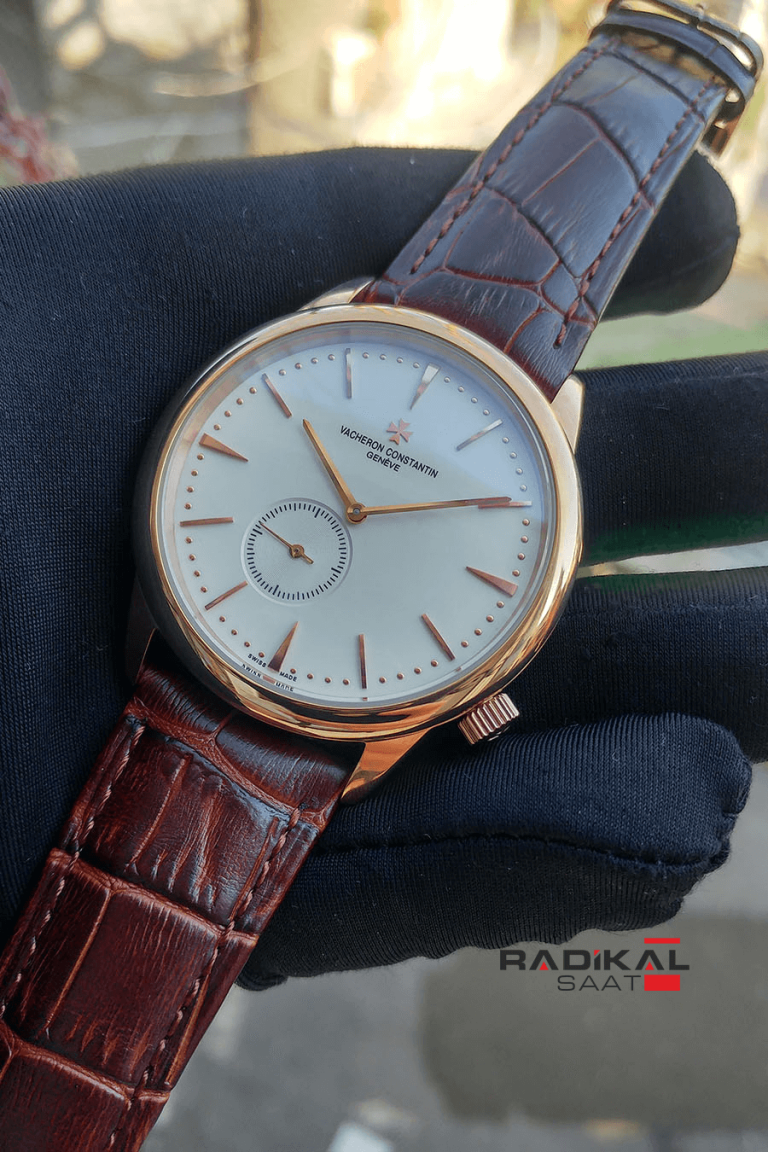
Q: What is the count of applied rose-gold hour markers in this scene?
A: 12